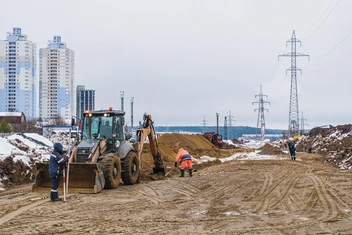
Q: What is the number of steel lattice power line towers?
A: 5